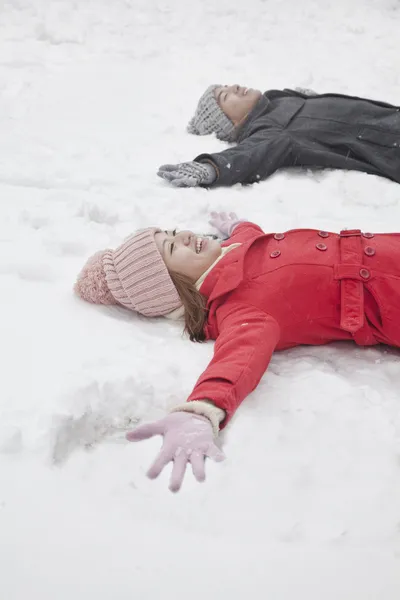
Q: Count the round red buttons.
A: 7